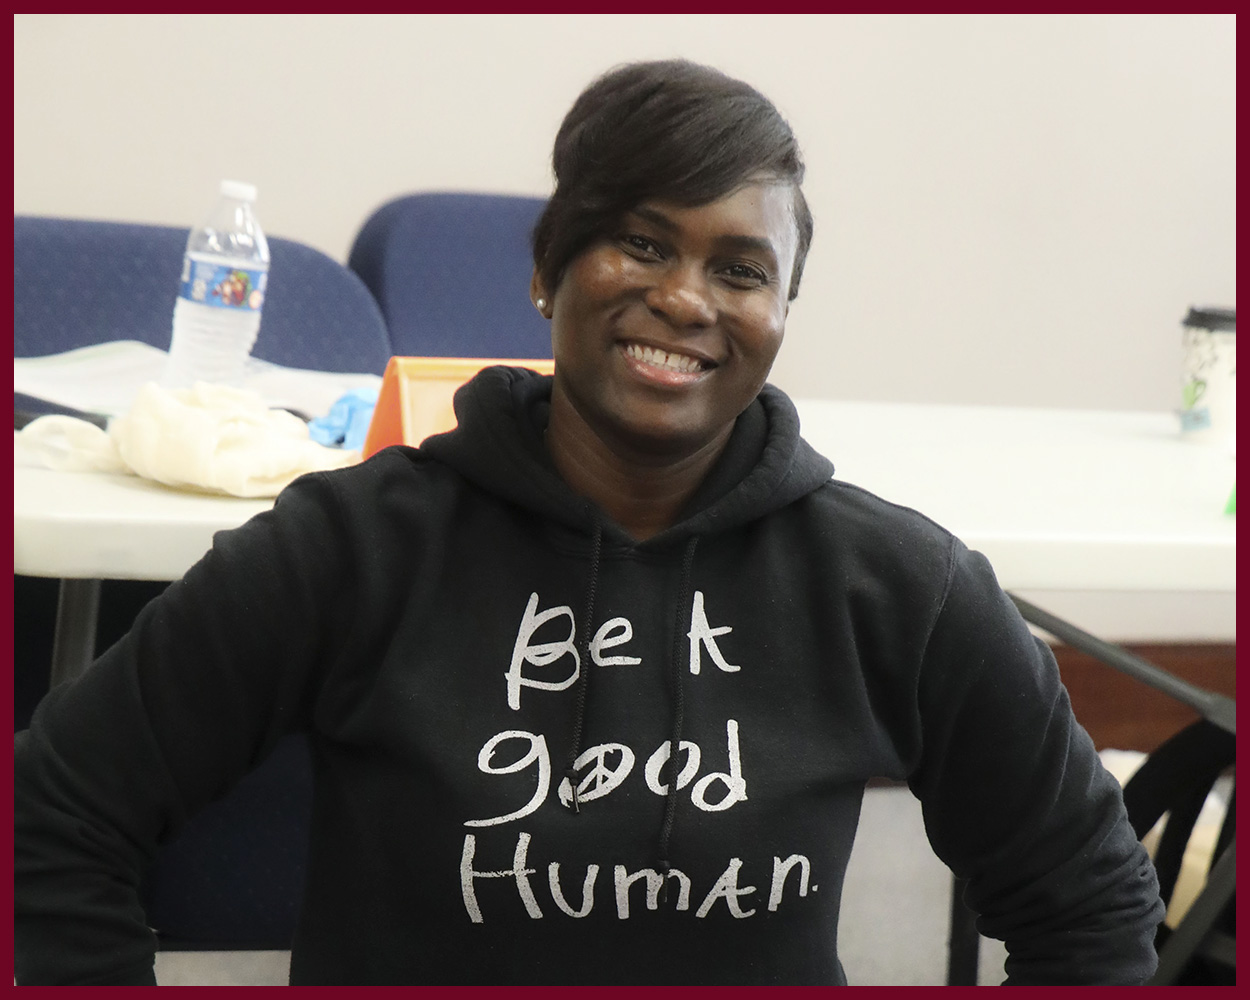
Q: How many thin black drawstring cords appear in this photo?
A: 2